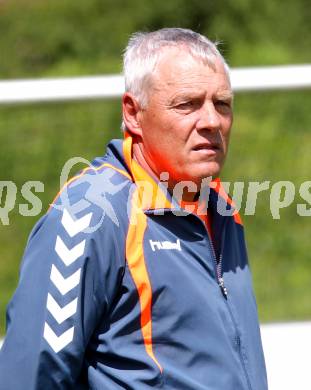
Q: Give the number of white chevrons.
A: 5